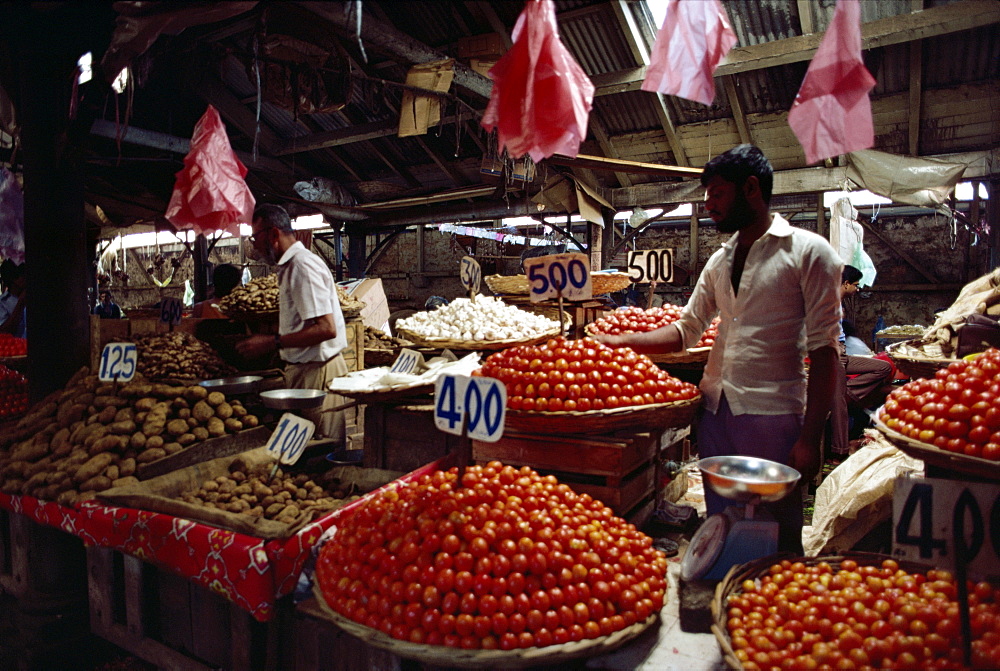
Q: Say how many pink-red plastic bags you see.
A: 4